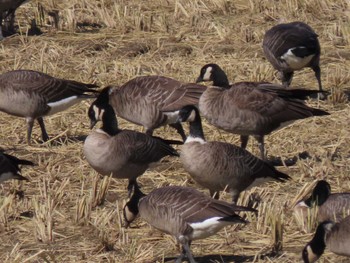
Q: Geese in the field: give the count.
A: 11